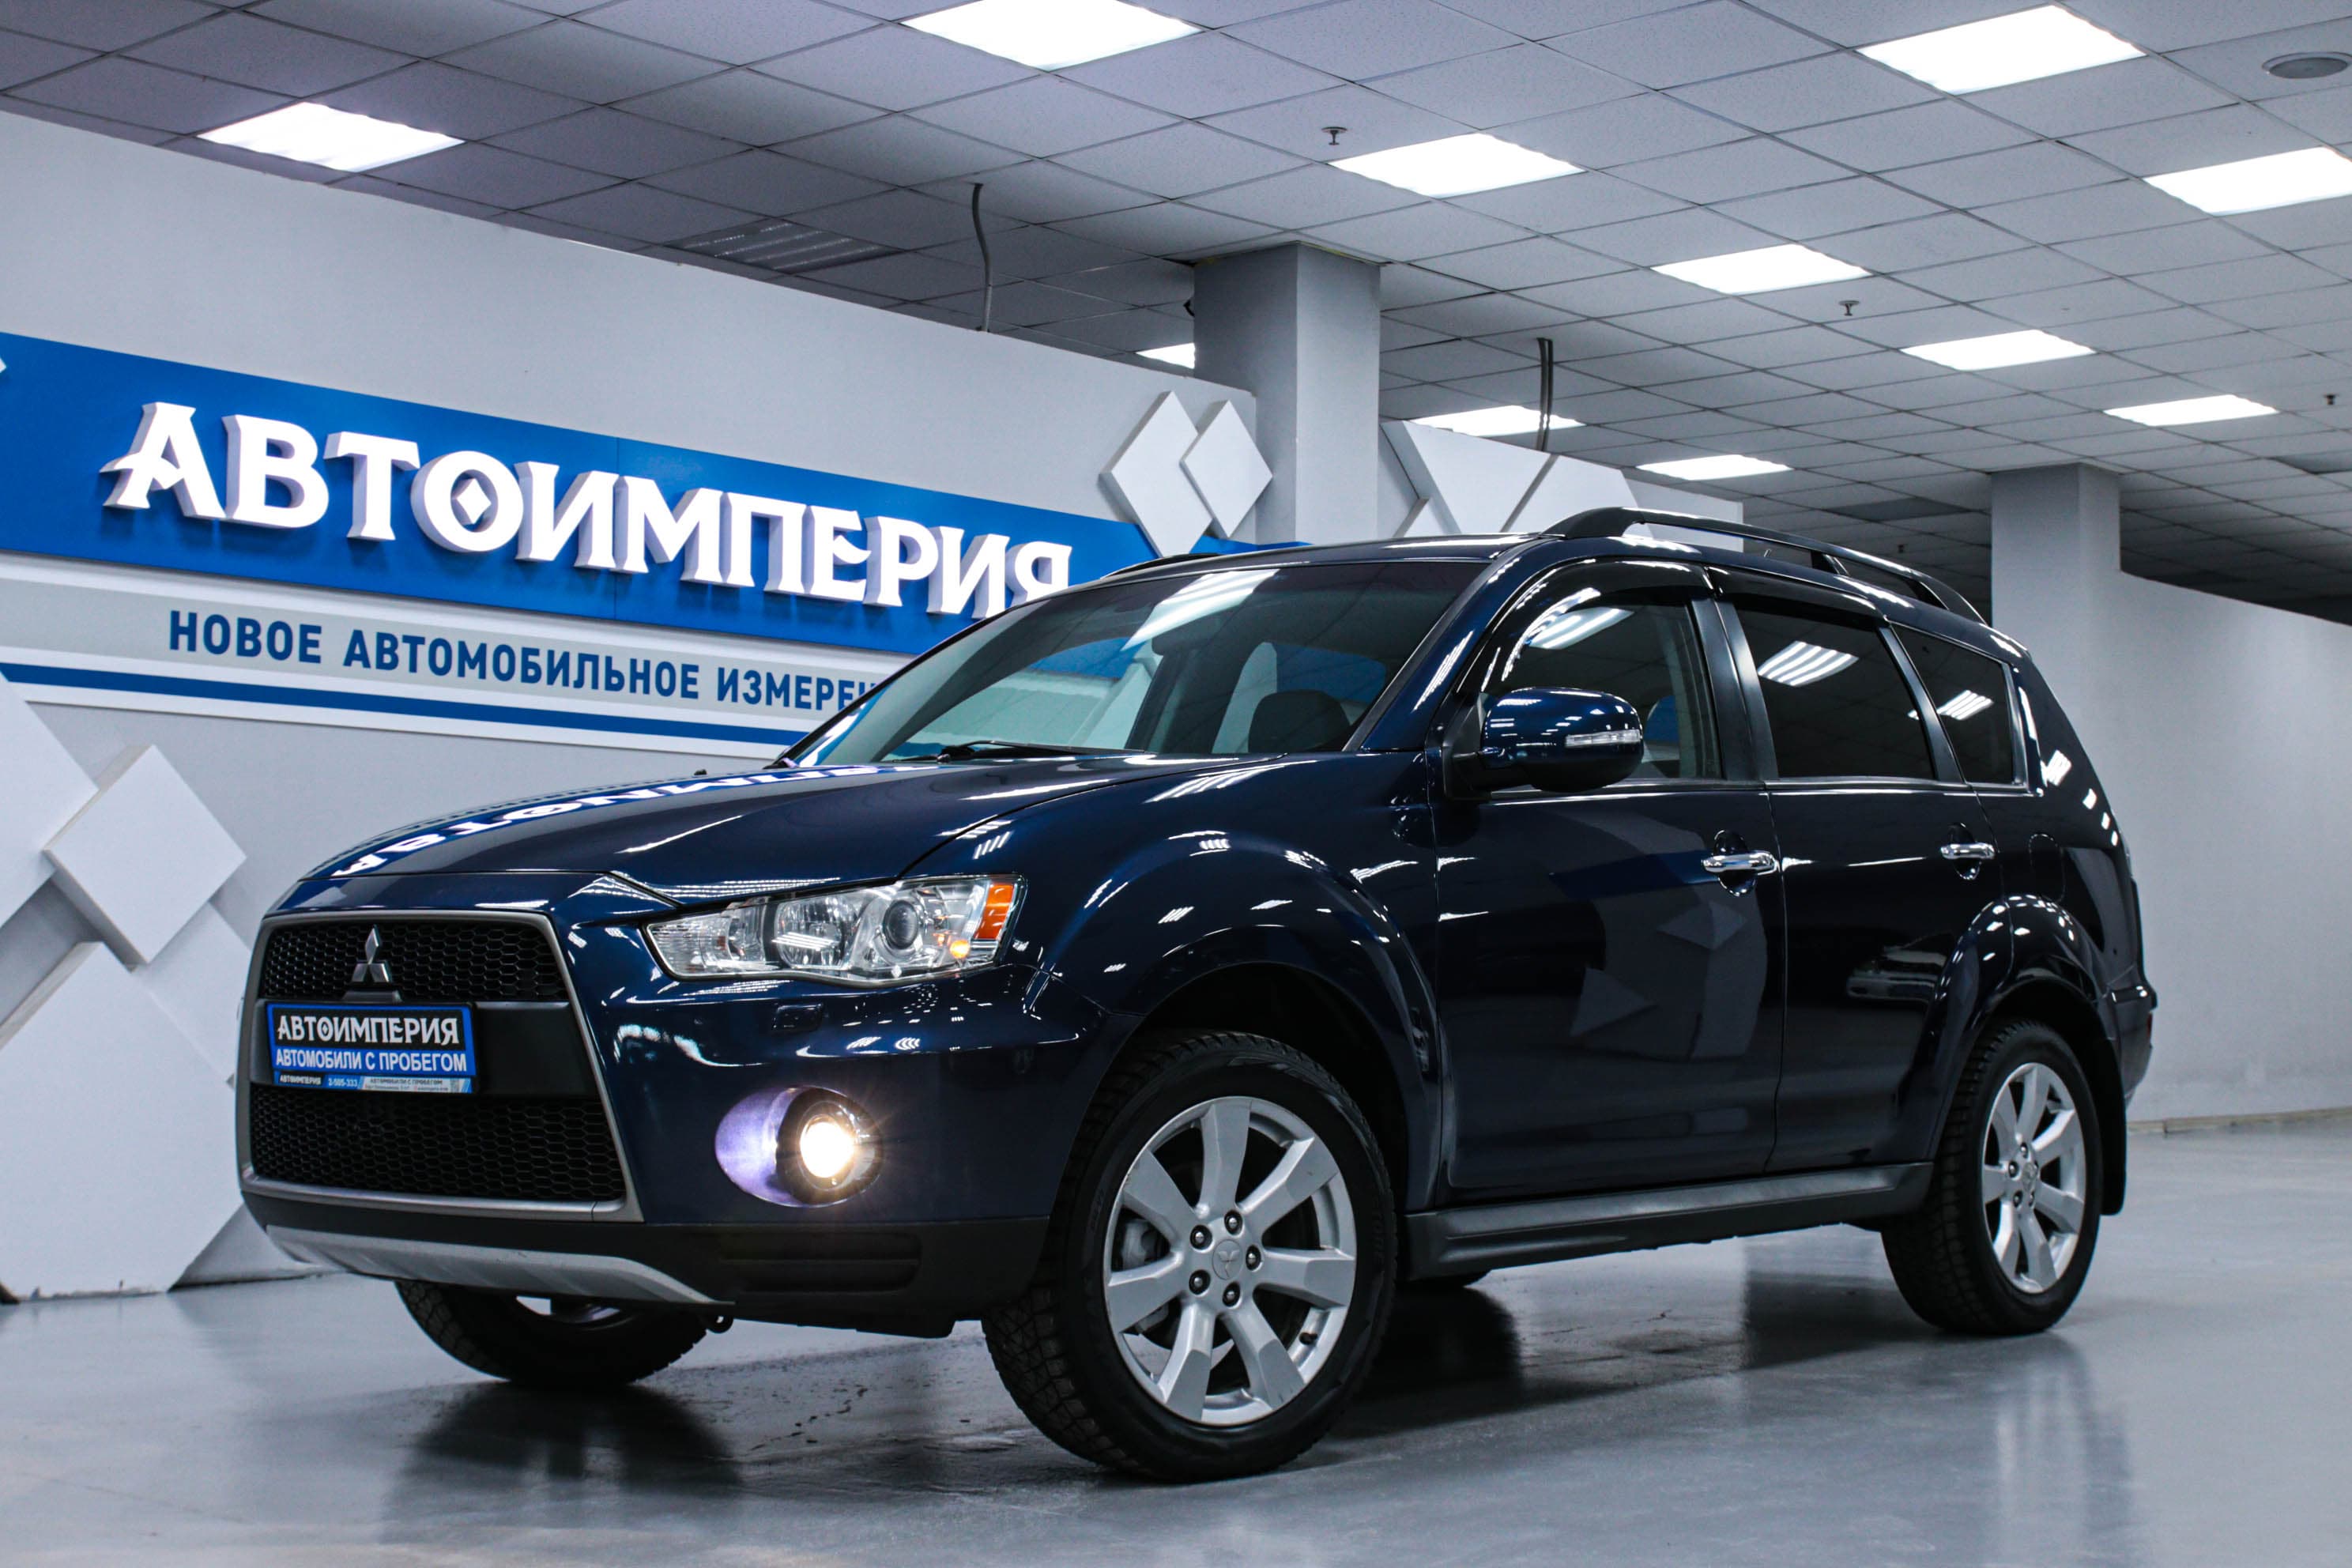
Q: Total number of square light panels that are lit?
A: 11